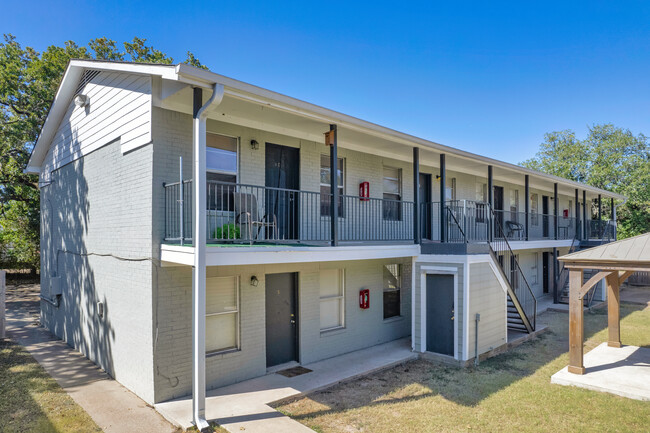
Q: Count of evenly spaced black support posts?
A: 11